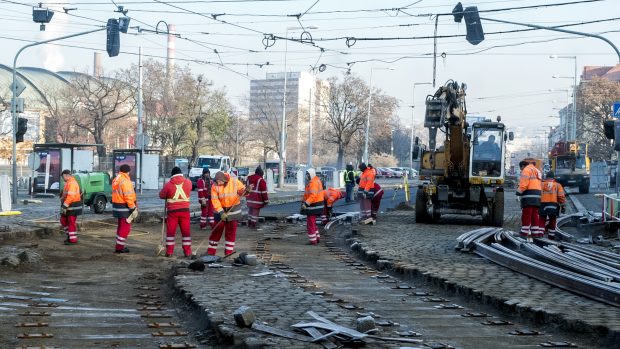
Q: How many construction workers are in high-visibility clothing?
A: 13